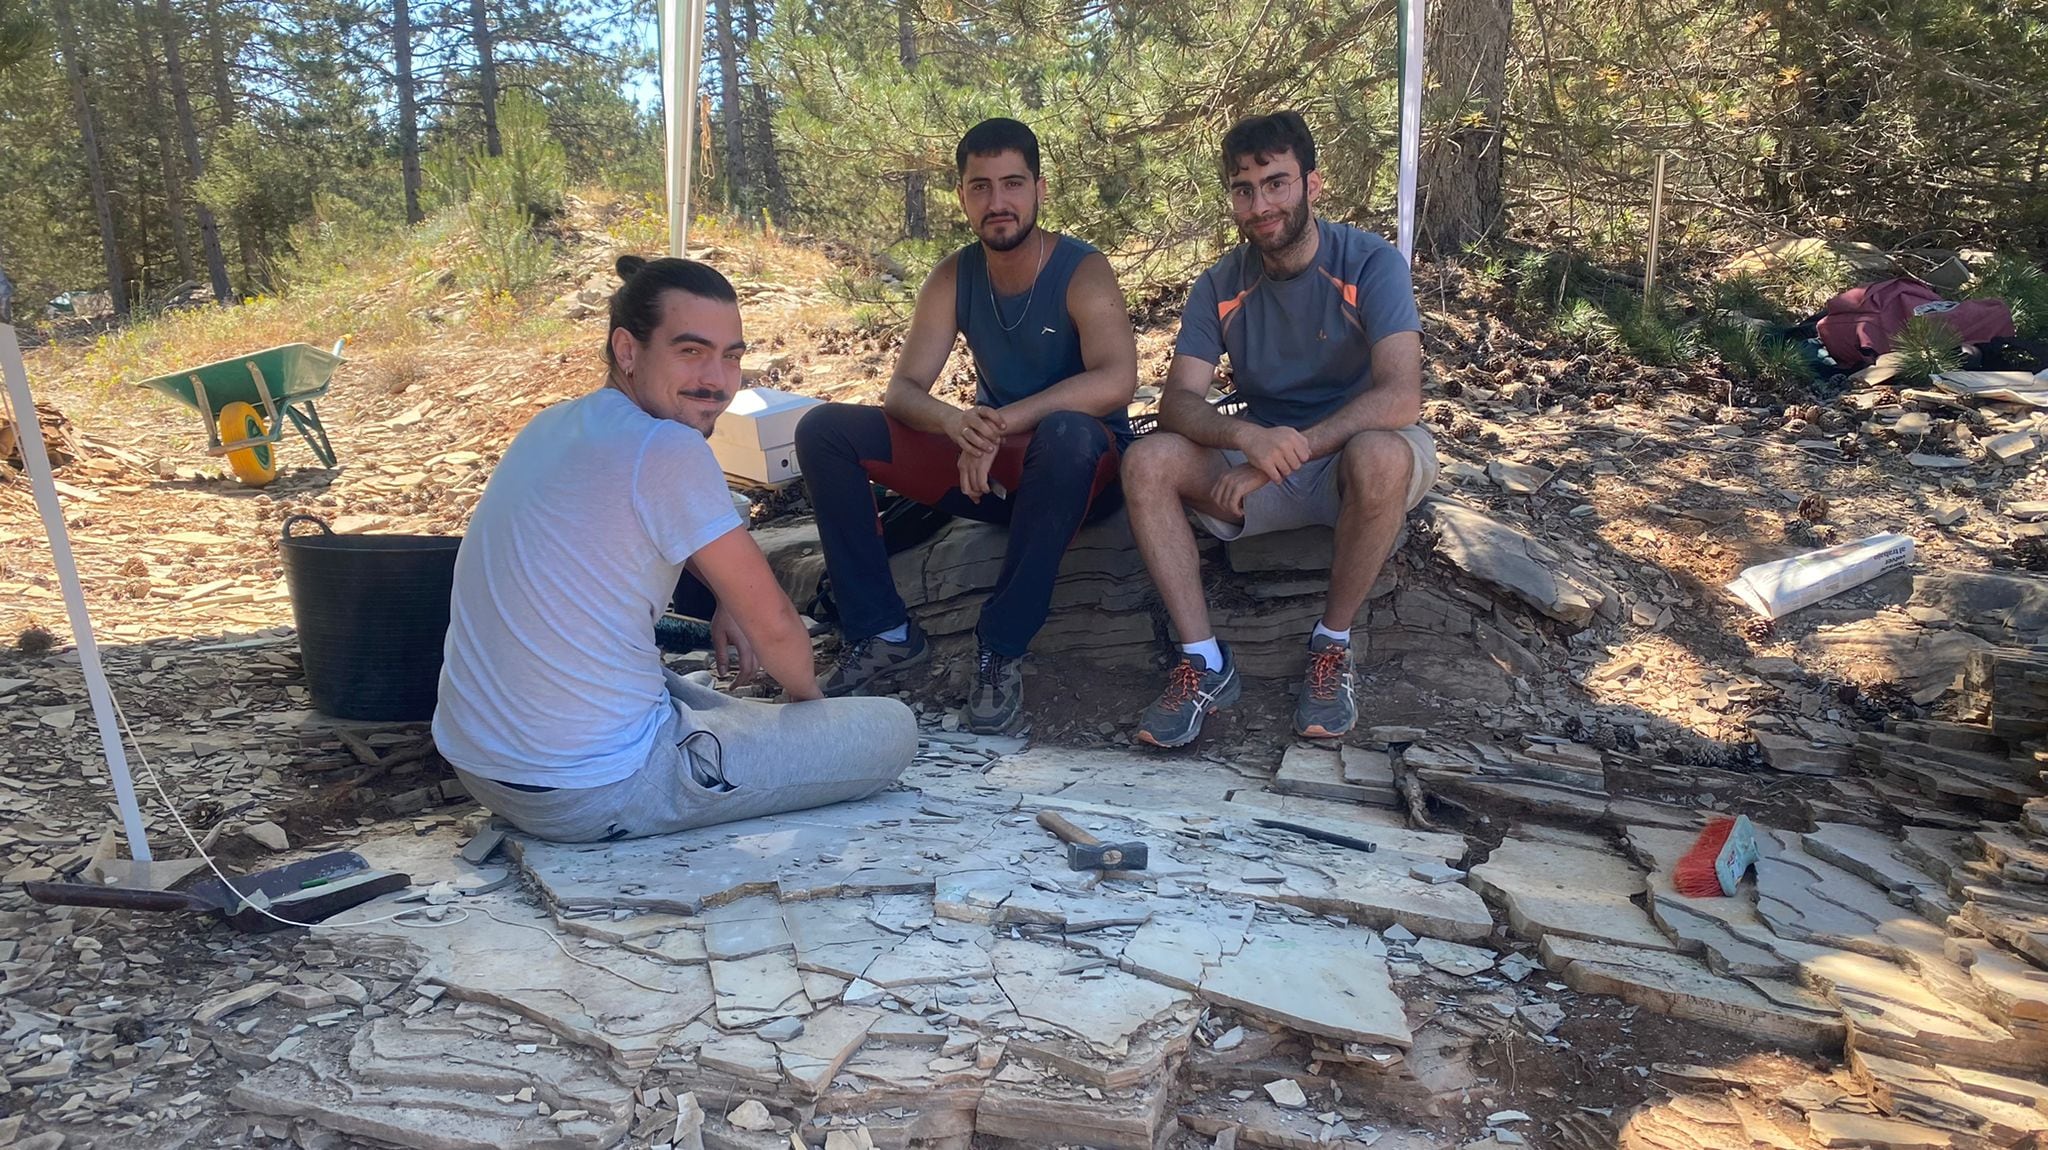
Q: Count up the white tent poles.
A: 3